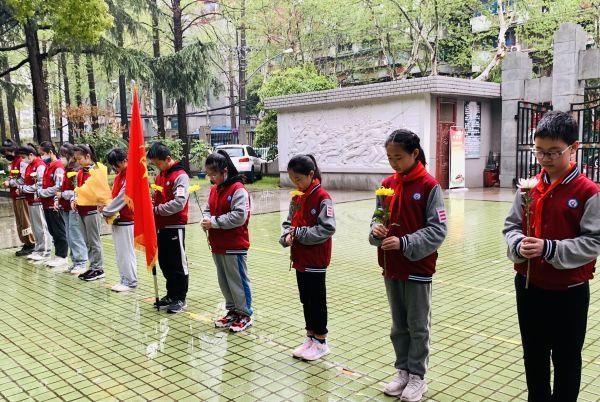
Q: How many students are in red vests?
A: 11